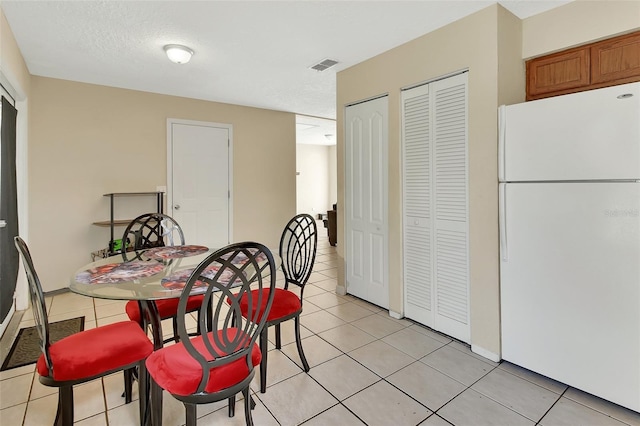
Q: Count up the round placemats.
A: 4